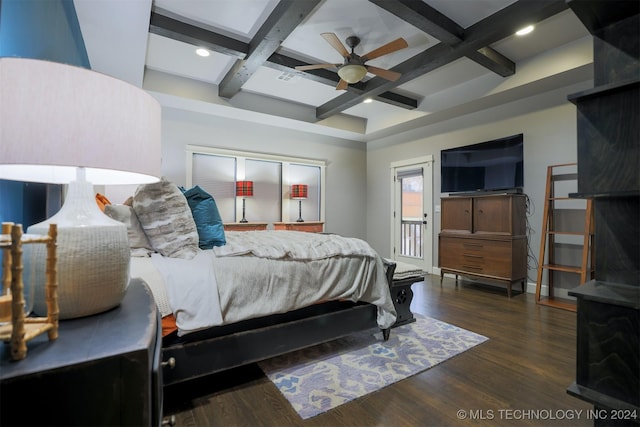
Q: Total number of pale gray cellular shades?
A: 3